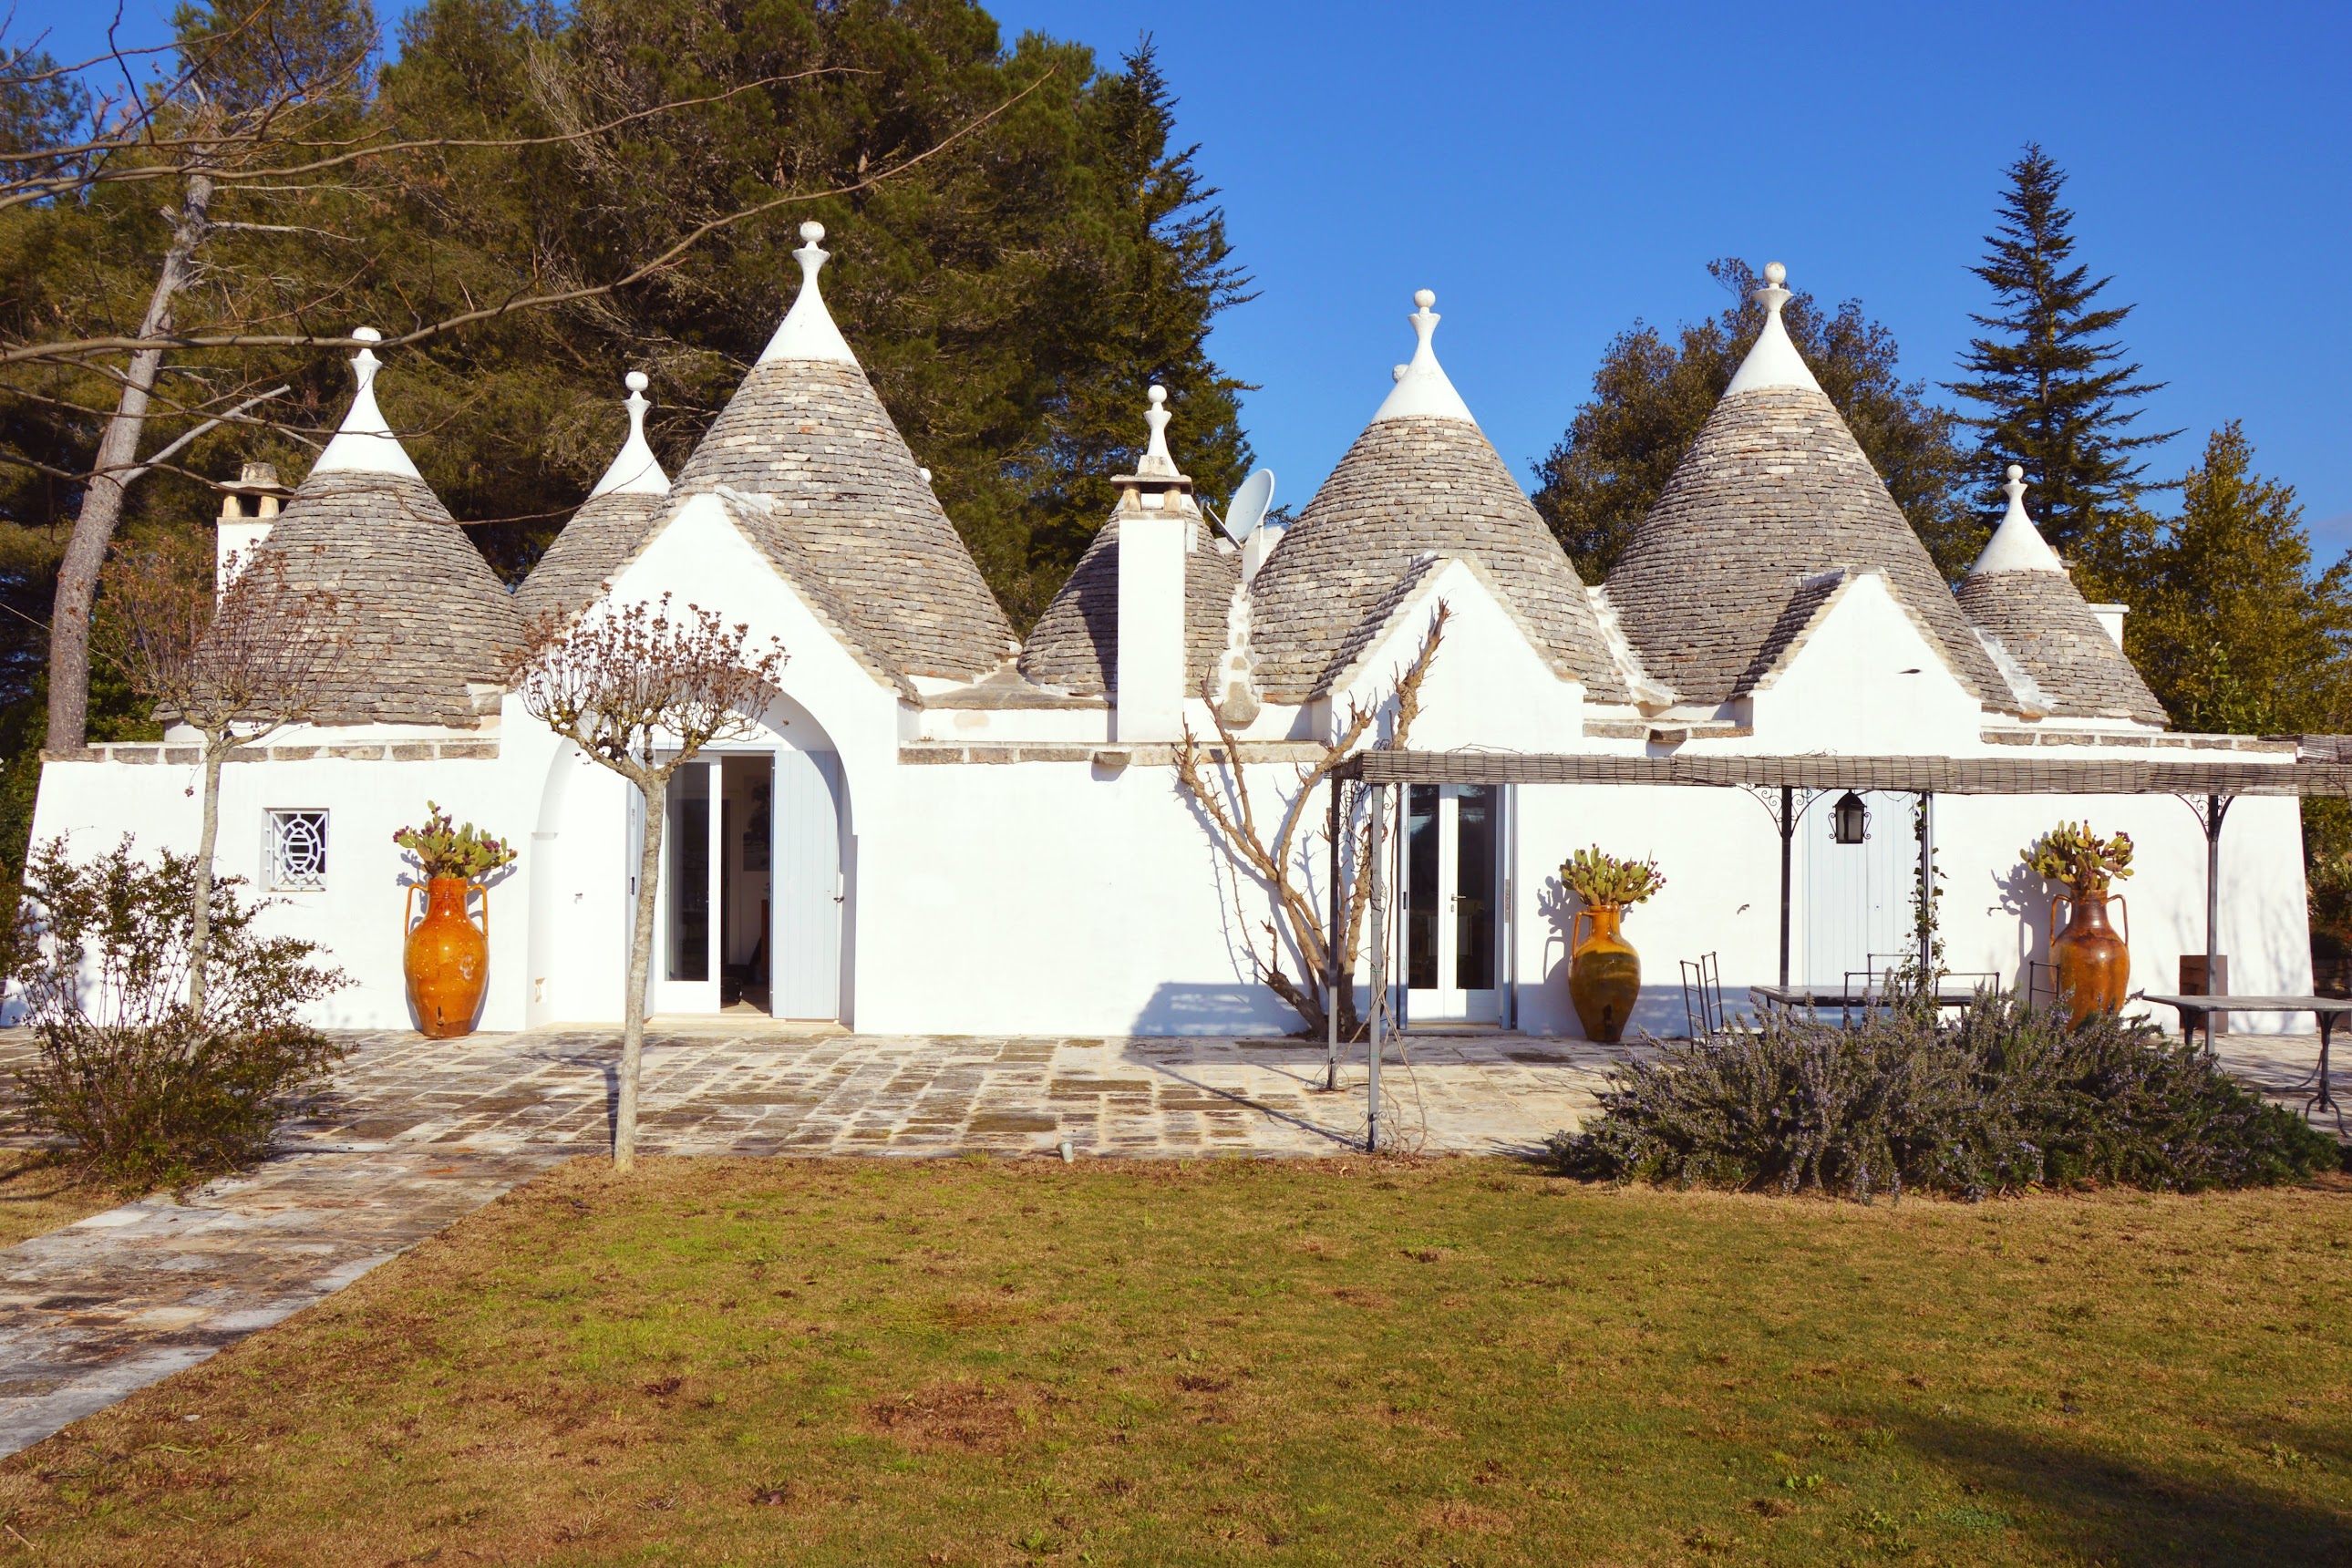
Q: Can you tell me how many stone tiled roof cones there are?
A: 7